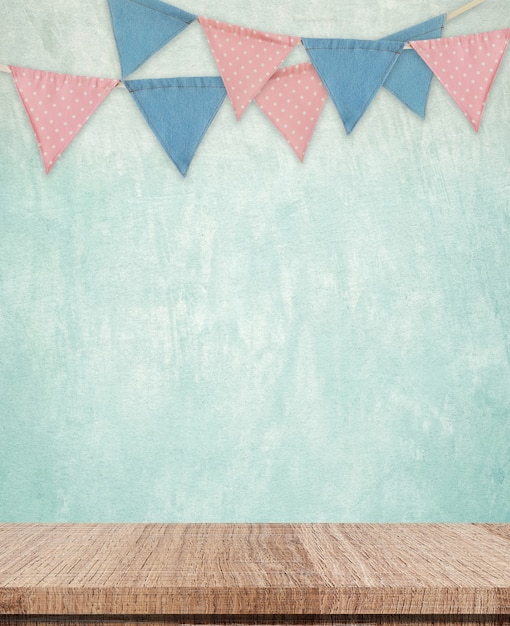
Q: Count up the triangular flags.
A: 8